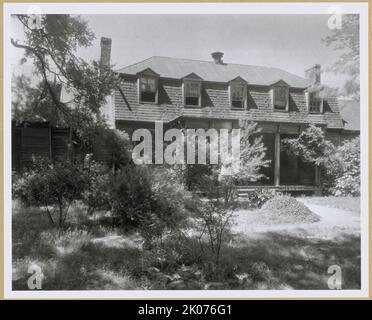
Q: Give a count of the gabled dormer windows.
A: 5